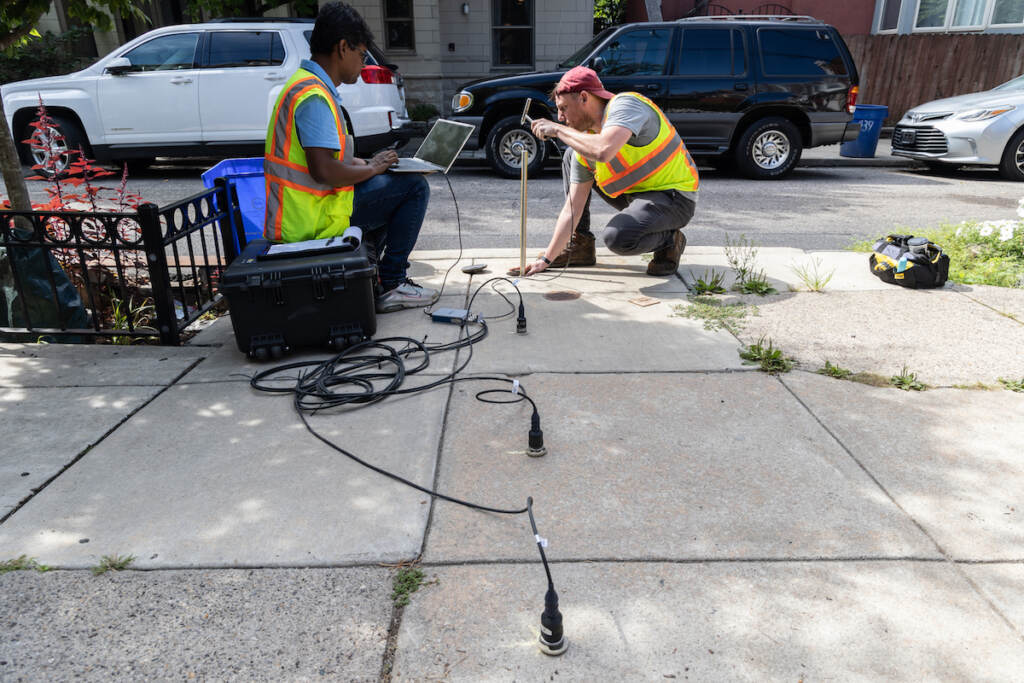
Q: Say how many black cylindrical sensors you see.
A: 3